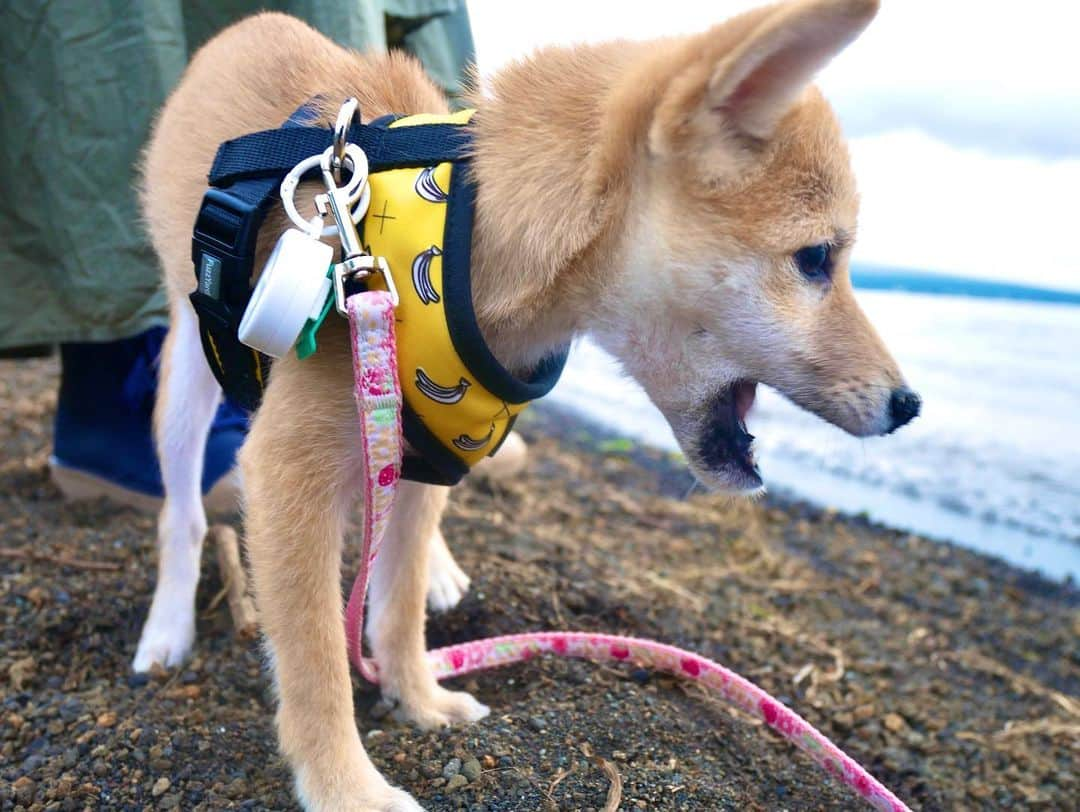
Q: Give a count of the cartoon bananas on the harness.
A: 4